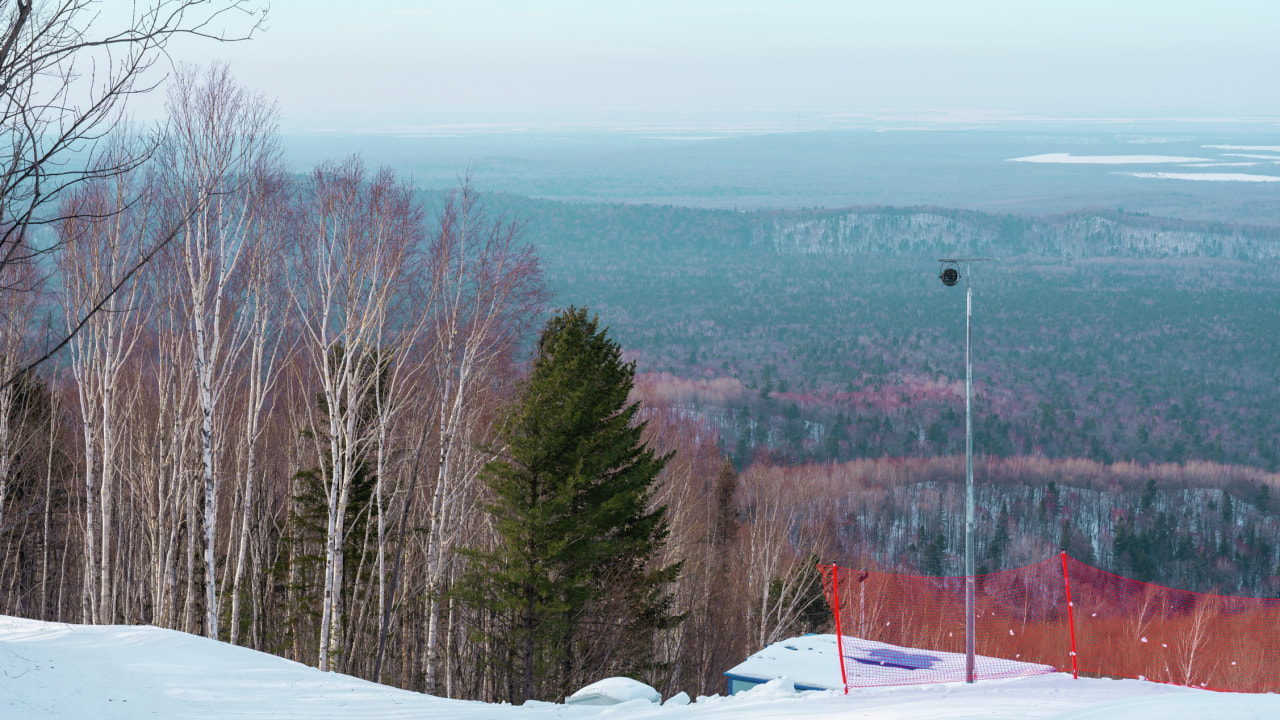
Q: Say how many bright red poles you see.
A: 2